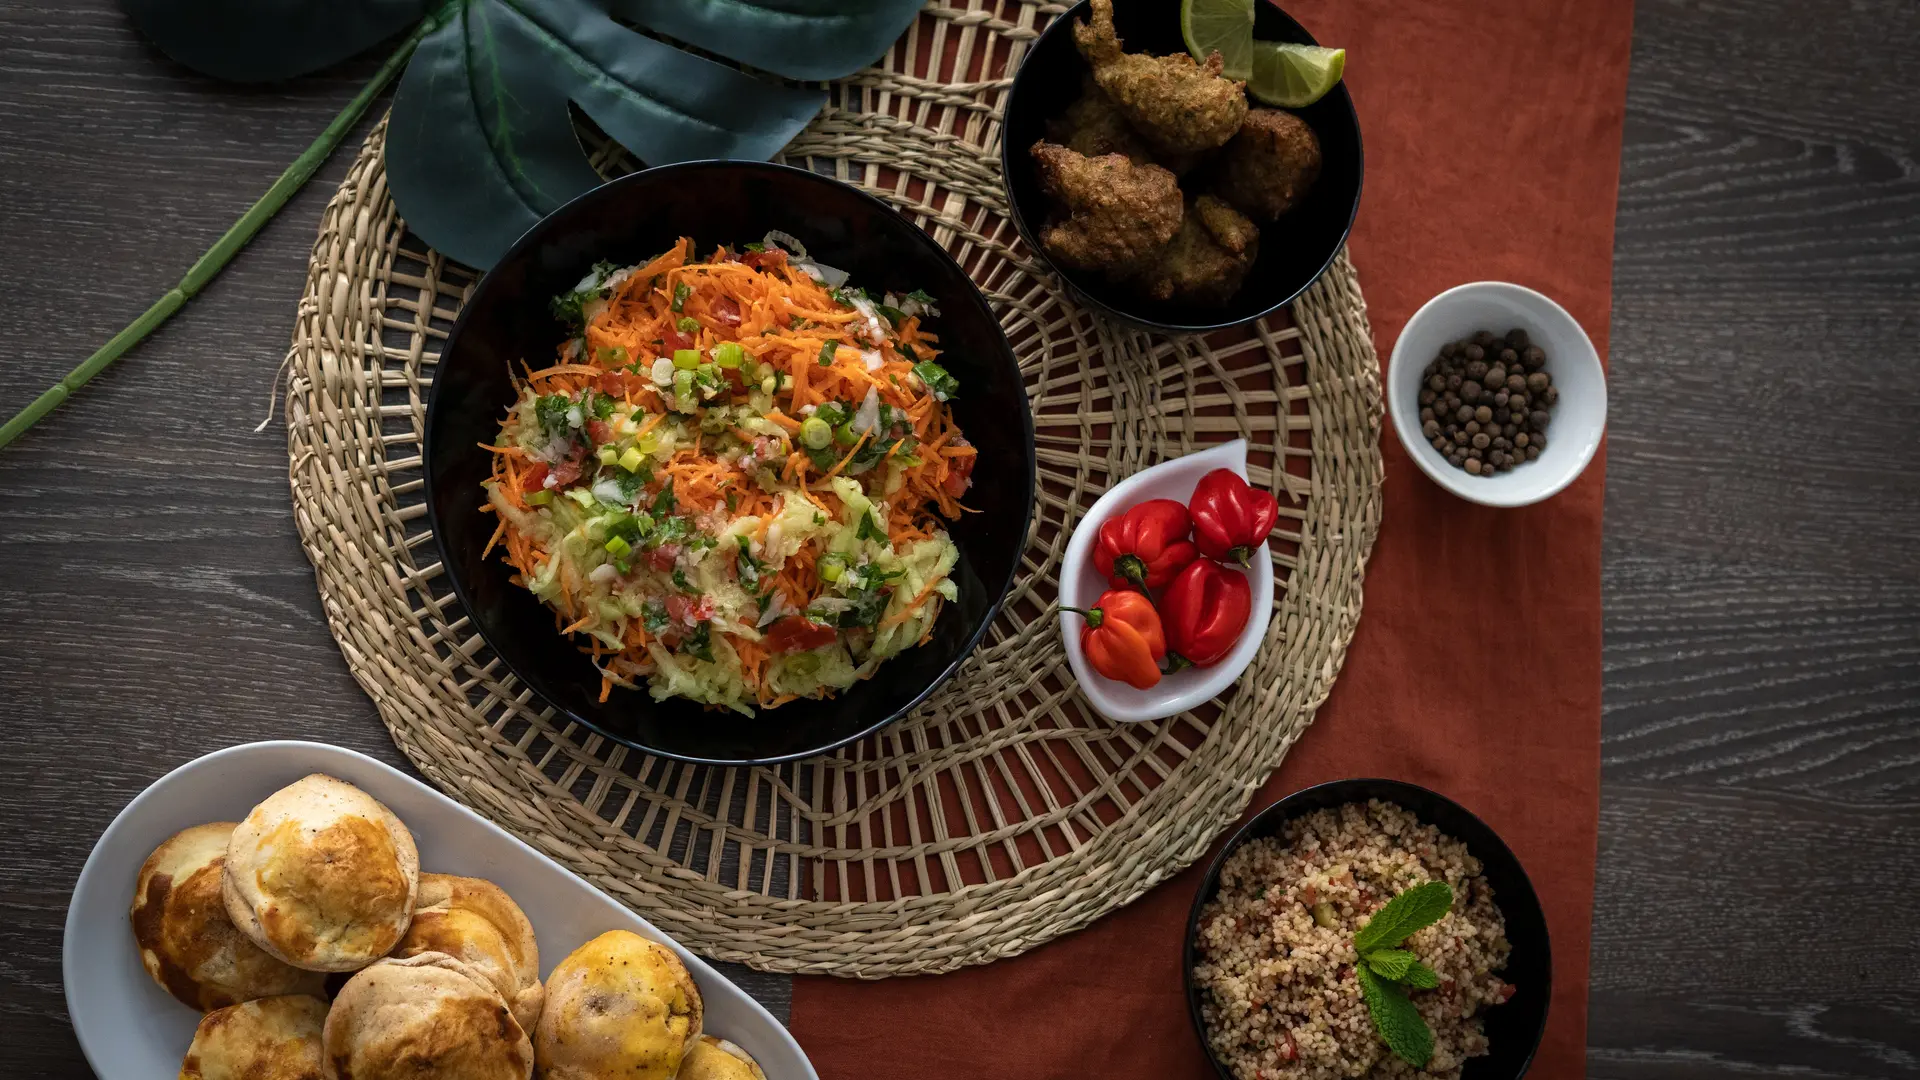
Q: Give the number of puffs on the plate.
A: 7